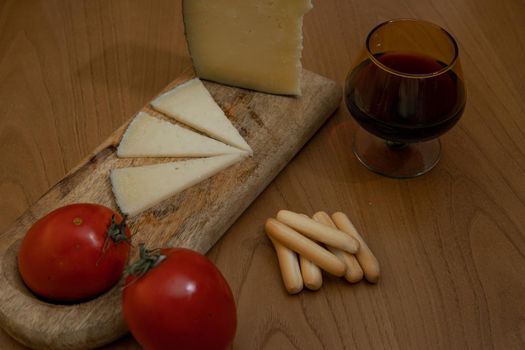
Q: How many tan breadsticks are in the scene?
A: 6